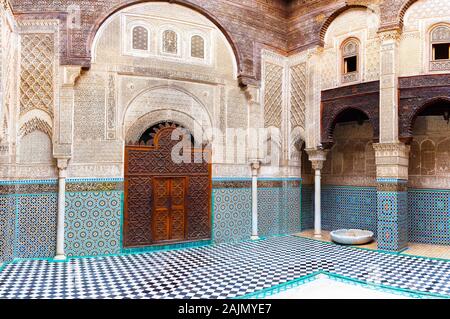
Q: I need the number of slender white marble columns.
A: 3